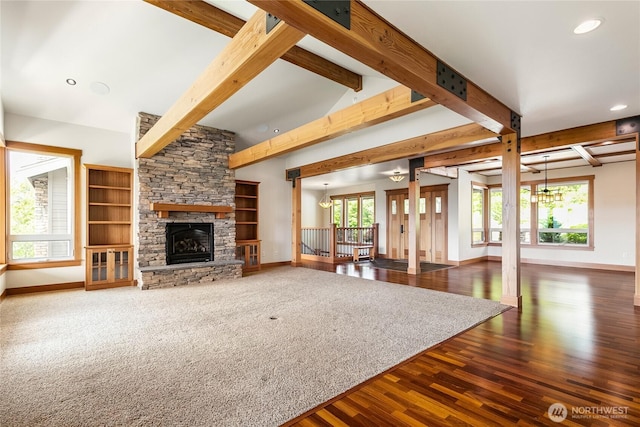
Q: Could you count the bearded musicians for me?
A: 0